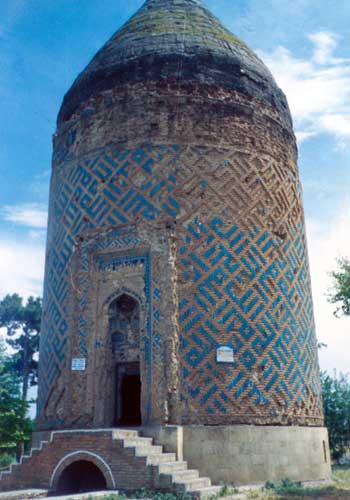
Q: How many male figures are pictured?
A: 0